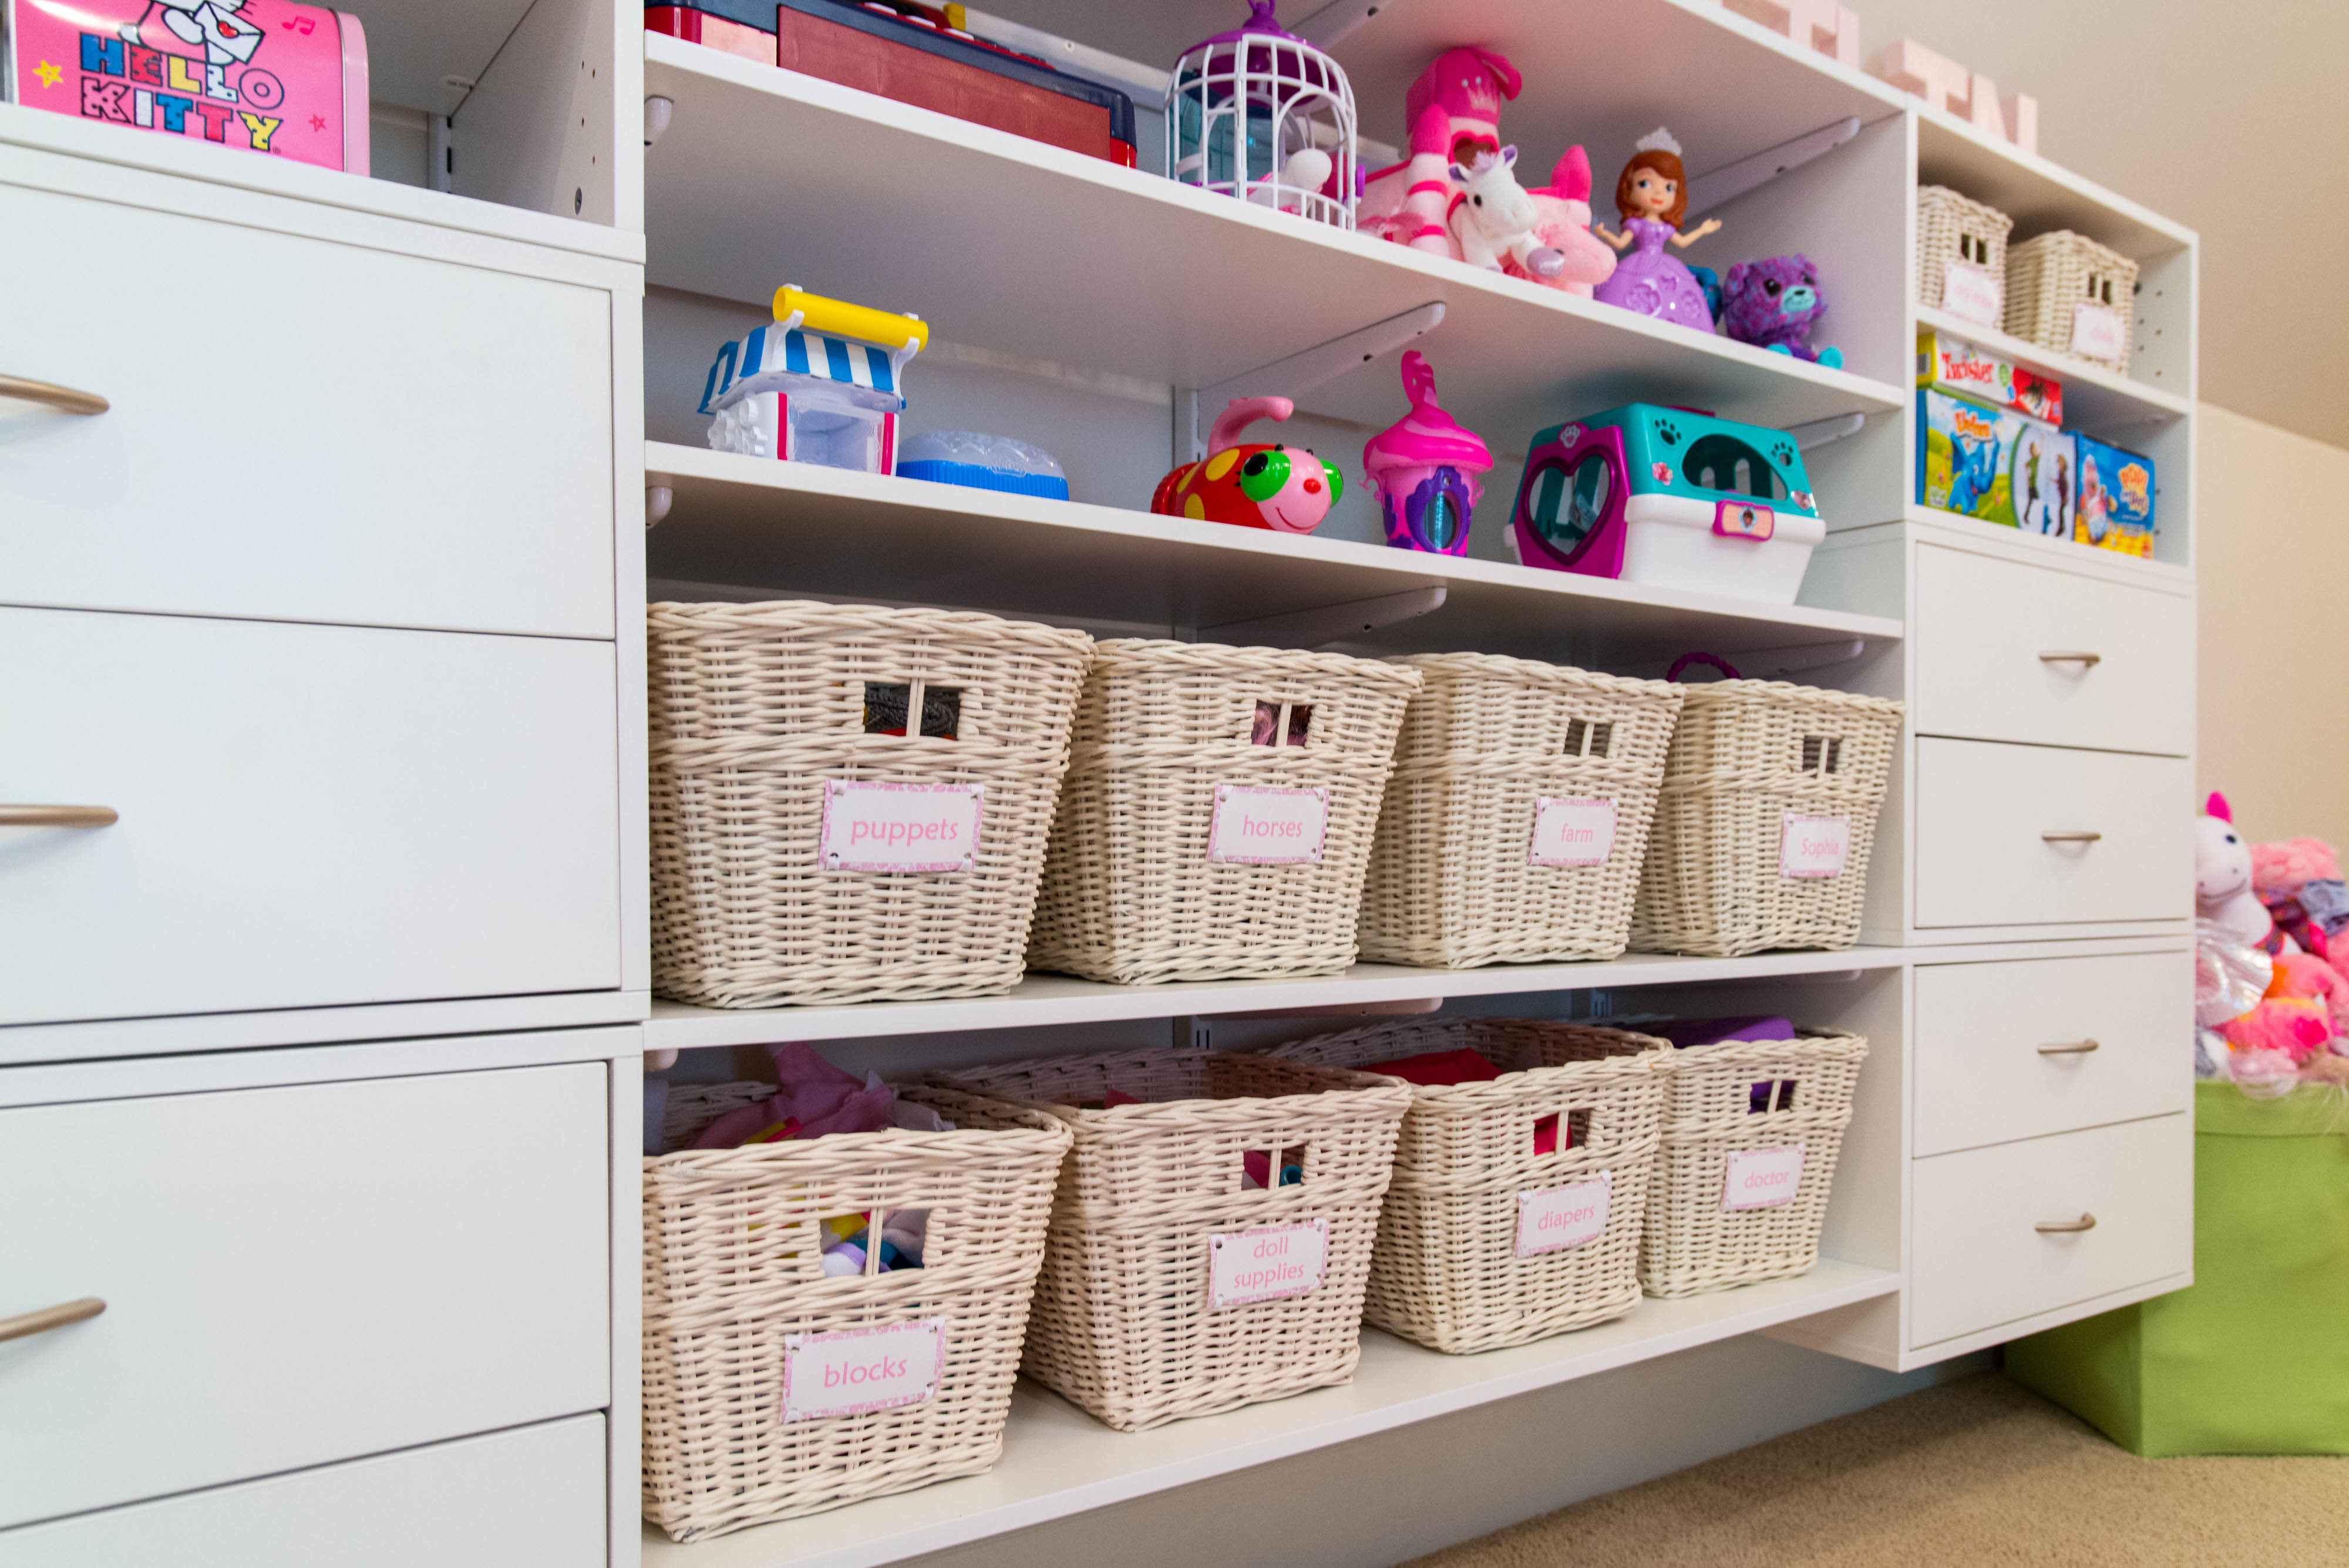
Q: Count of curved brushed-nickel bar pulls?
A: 7